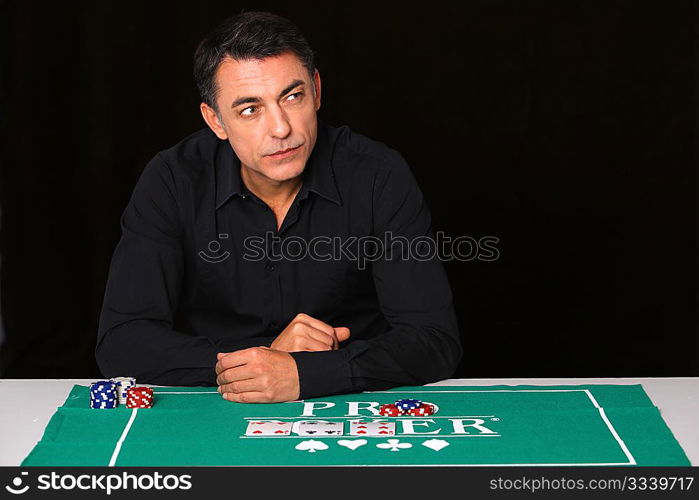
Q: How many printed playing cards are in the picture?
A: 3